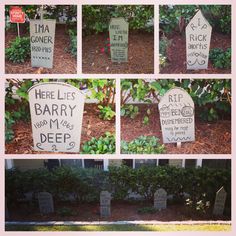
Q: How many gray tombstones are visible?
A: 9